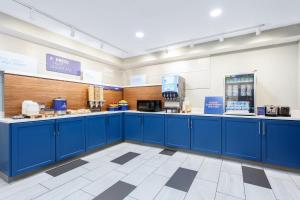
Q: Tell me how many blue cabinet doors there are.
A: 10